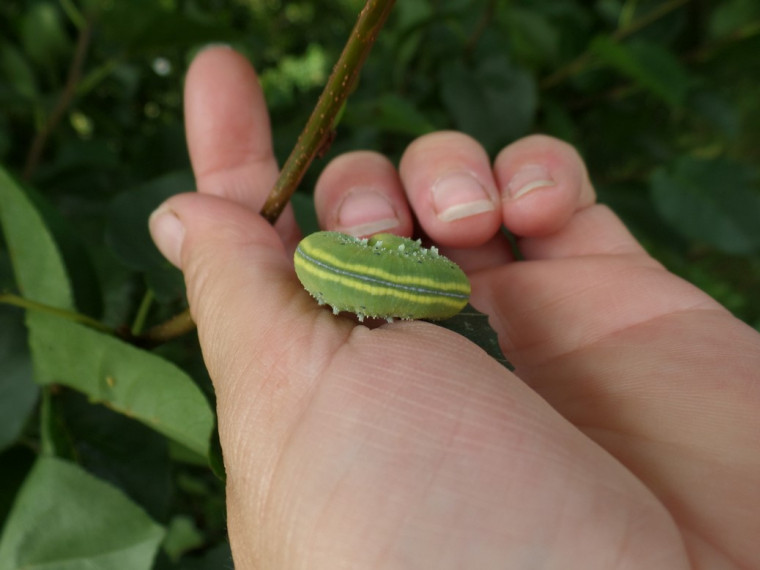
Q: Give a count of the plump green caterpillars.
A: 1